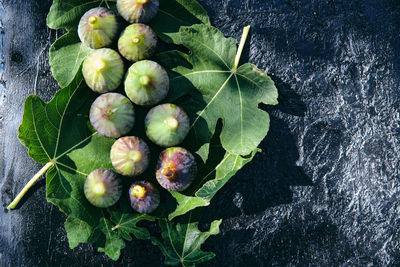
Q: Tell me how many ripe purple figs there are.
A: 2